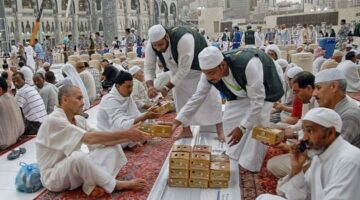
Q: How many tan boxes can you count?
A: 14